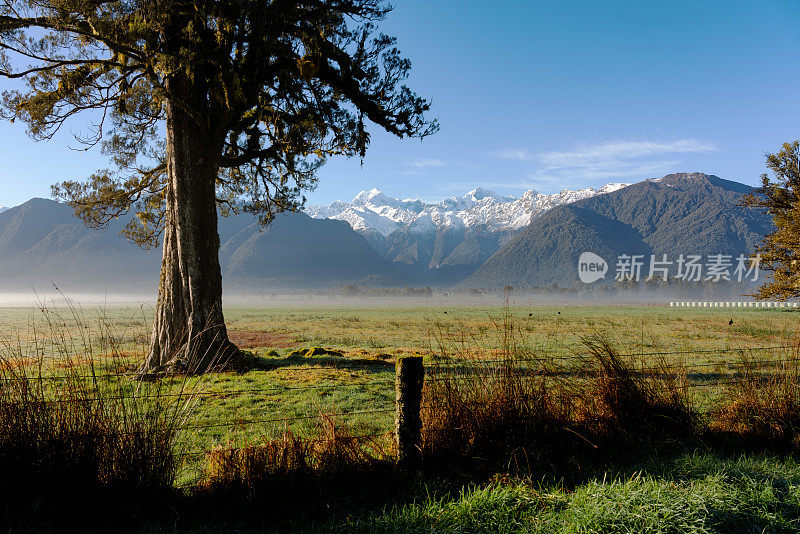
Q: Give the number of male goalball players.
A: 0